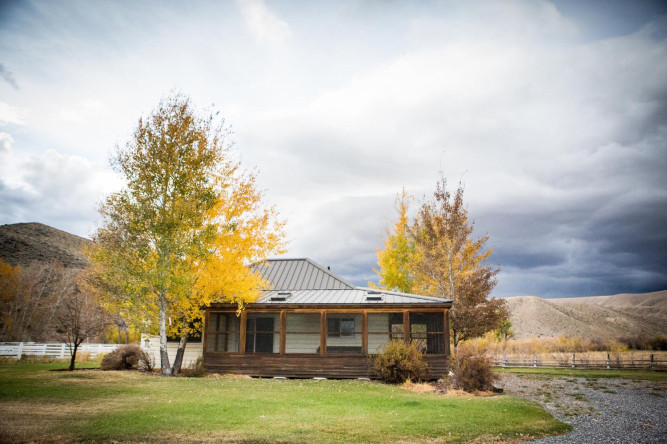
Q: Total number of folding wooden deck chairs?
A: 0